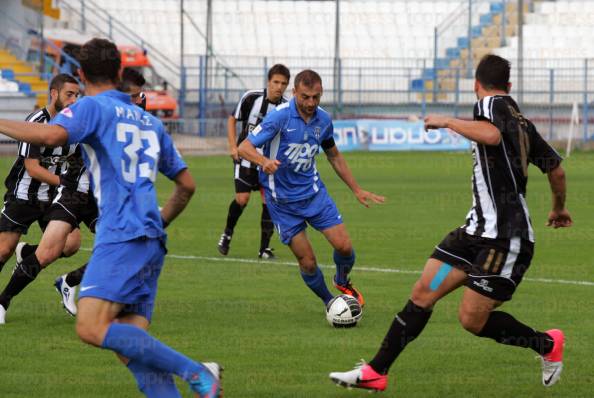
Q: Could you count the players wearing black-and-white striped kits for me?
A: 4